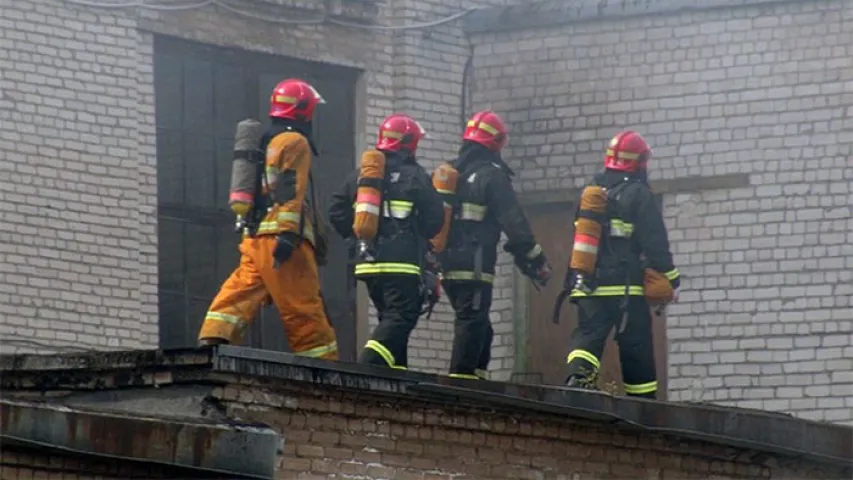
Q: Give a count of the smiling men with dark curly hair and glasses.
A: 0